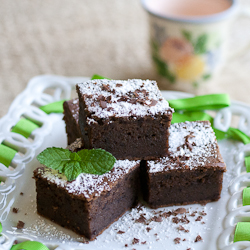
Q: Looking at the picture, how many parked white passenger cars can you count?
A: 0